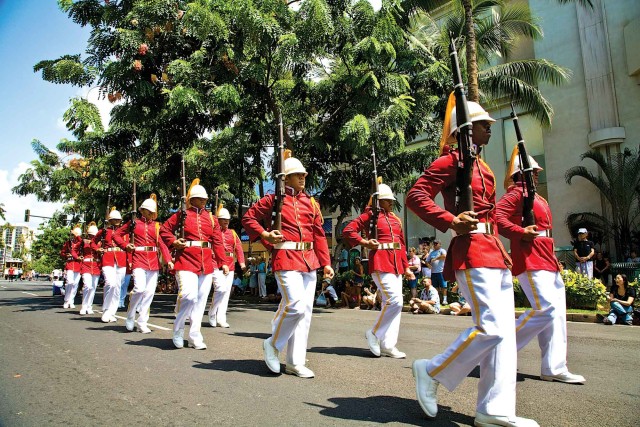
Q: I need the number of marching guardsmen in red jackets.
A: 10